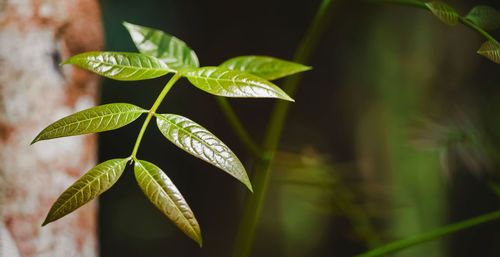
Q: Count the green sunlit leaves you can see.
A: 8